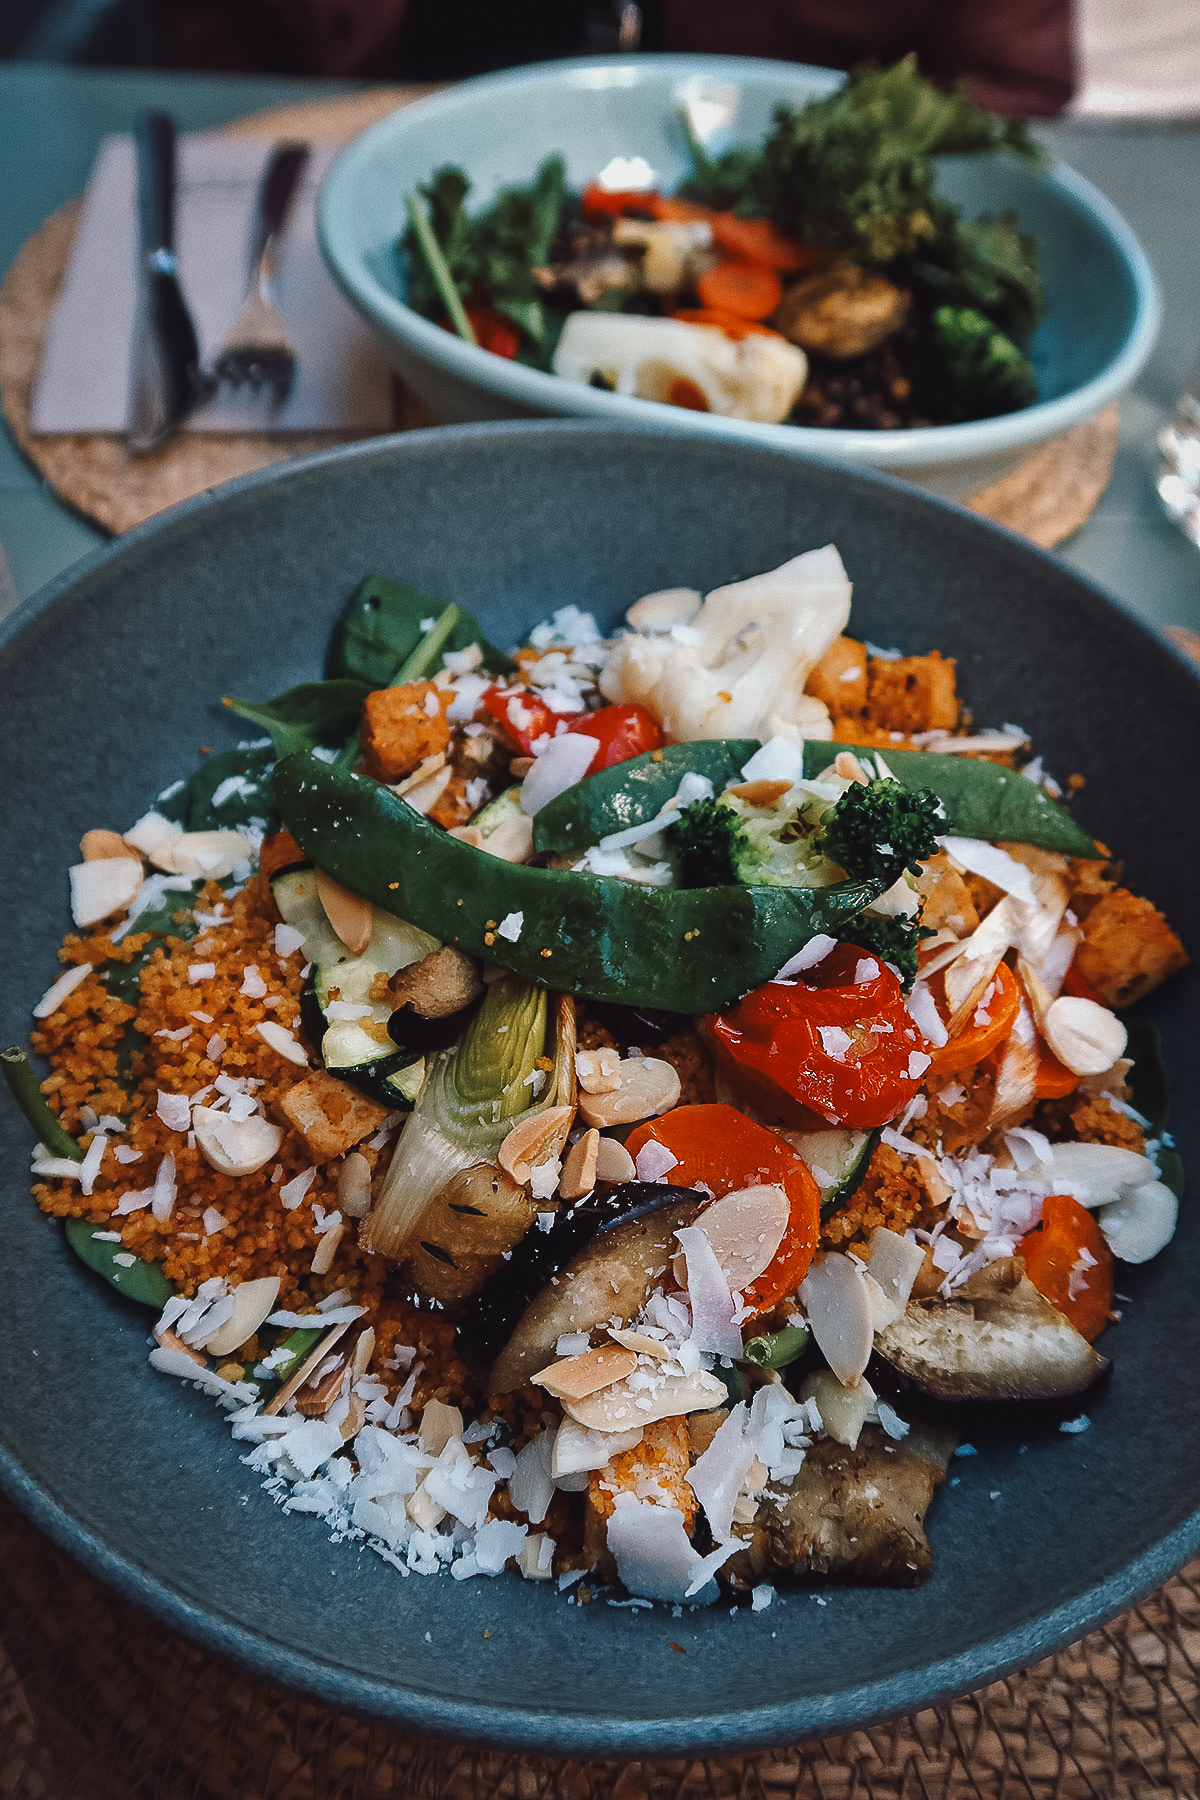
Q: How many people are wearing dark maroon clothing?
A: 1